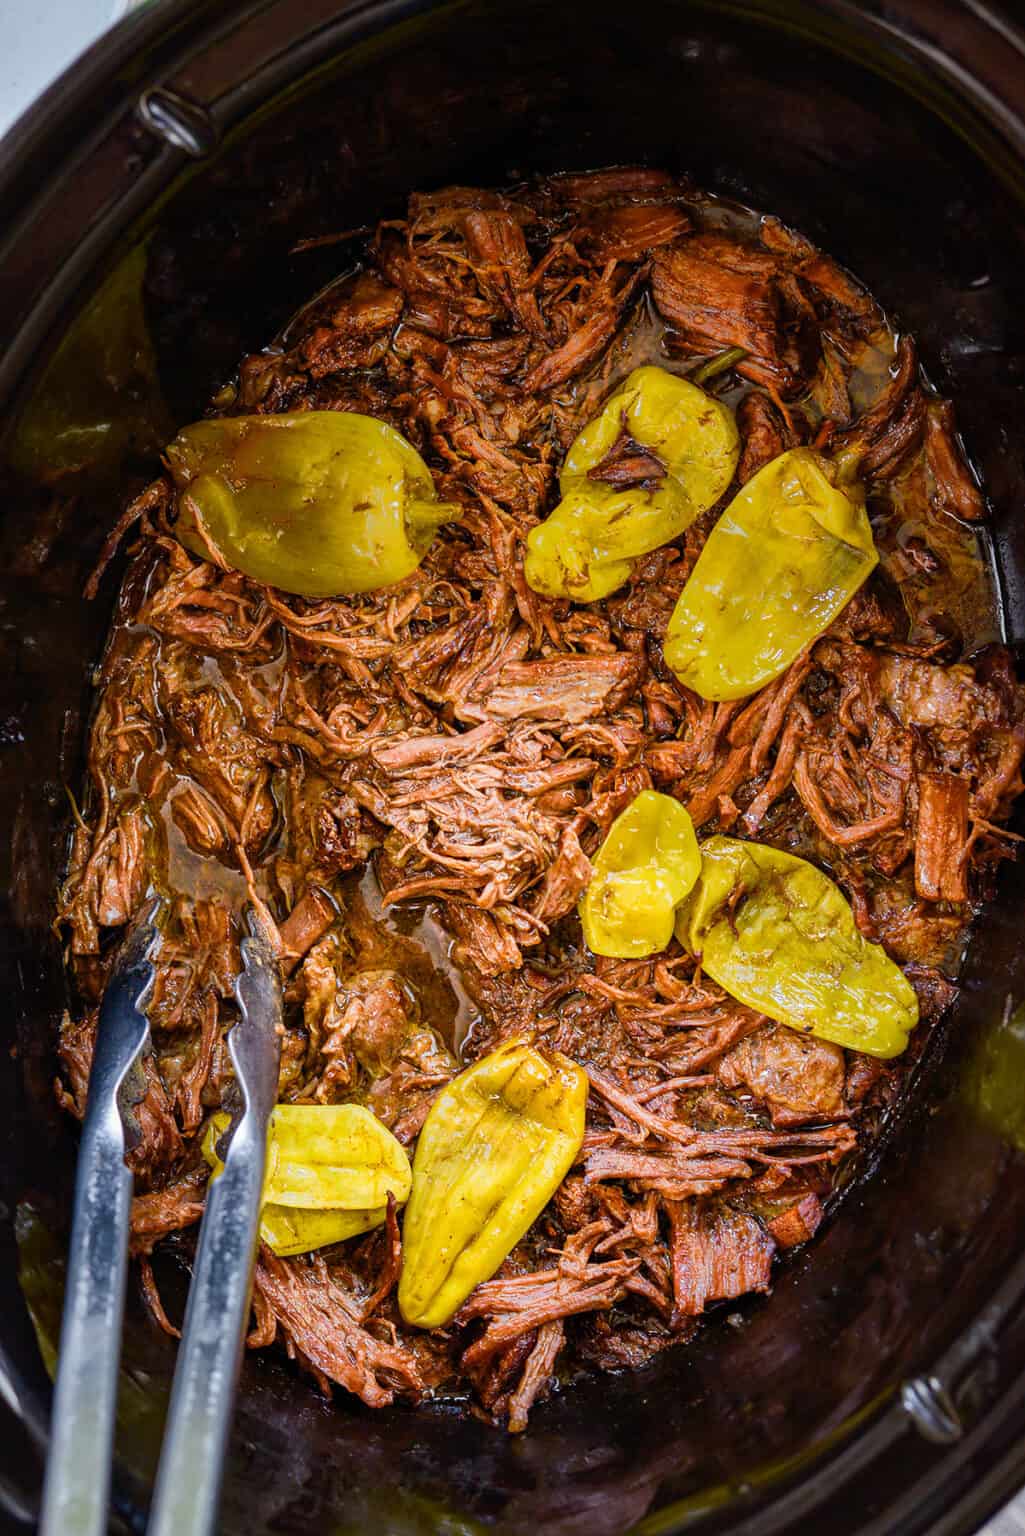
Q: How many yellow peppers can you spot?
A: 7